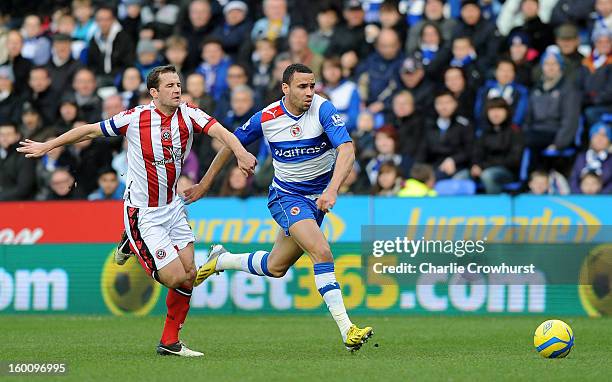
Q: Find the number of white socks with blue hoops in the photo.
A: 2